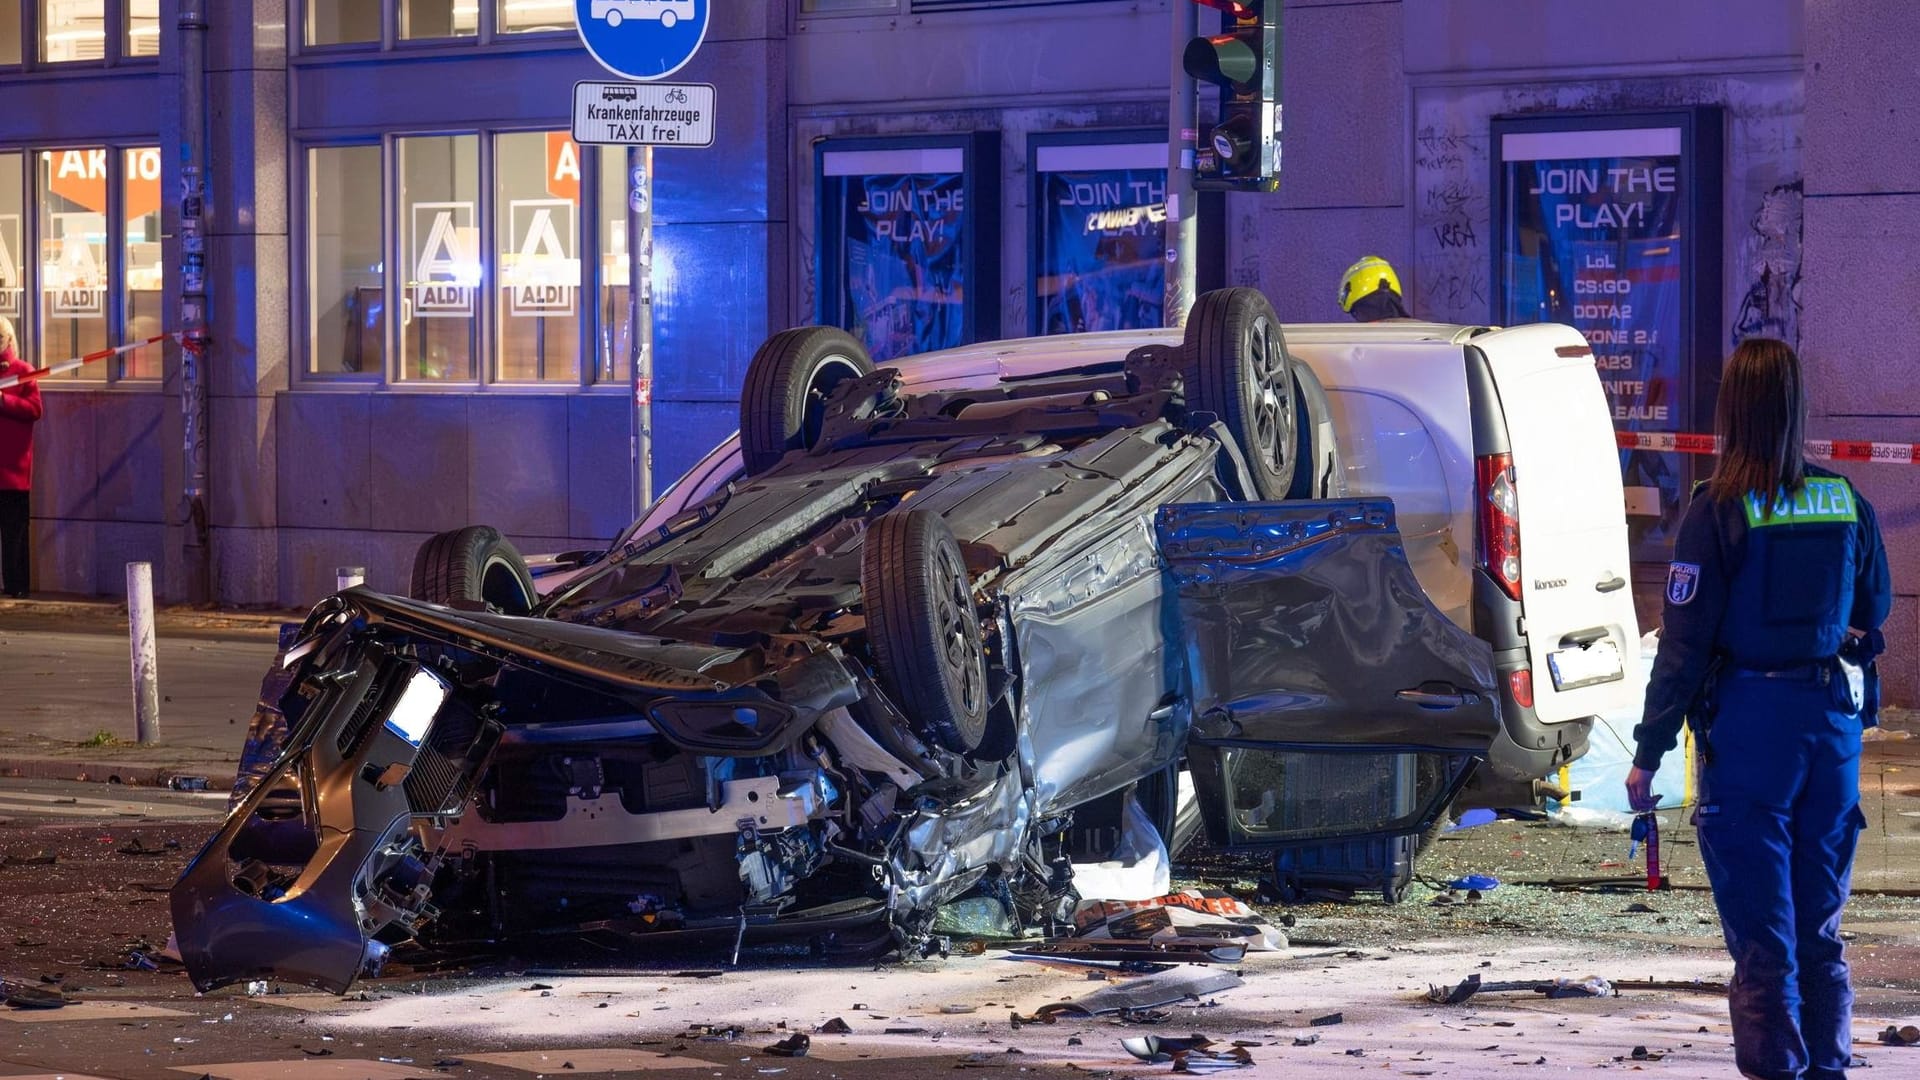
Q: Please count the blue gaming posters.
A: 3